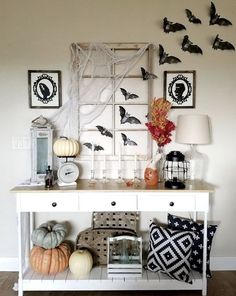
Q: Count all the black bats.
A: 12